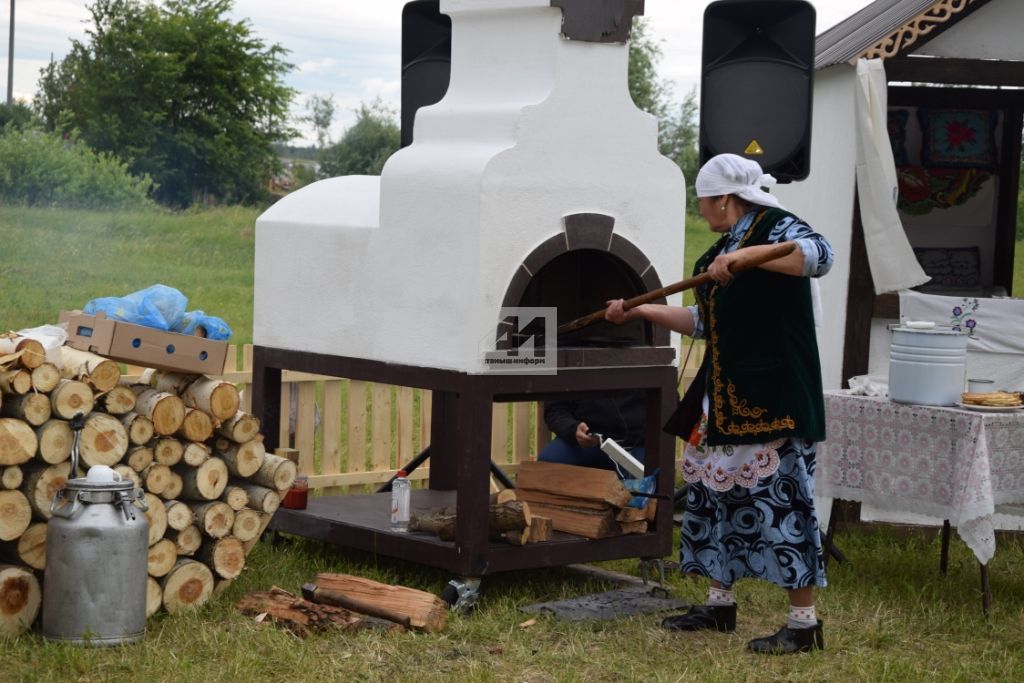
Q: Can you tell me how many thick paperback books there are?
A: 0